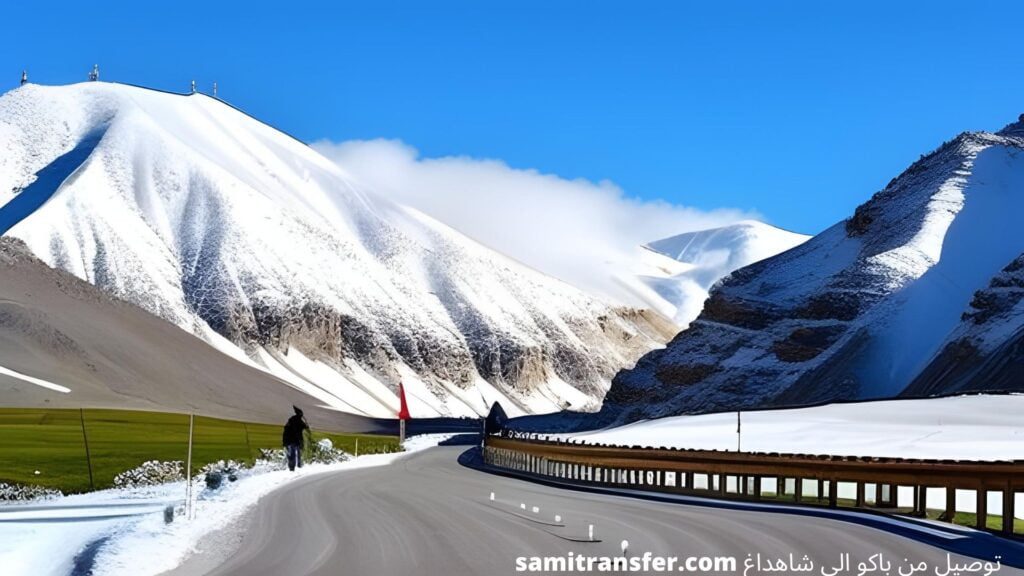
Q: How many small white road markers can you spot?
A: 6